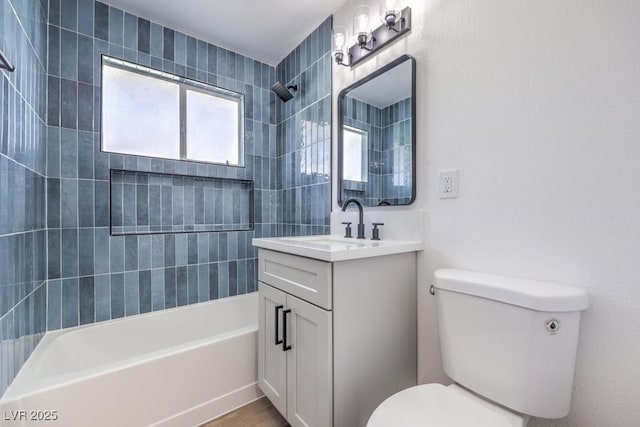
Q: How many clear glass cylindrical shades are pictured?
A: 3